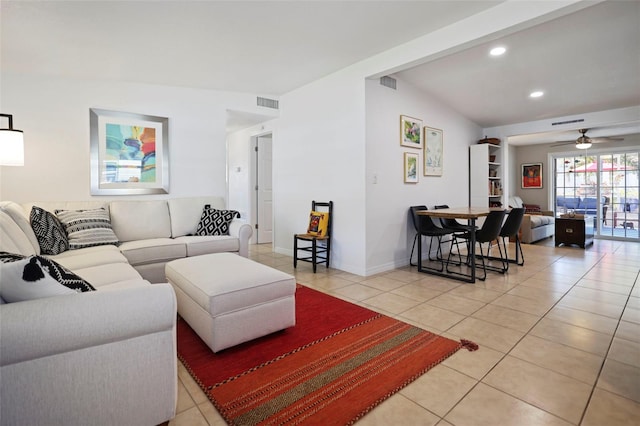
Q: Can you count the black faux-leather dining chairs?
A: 4